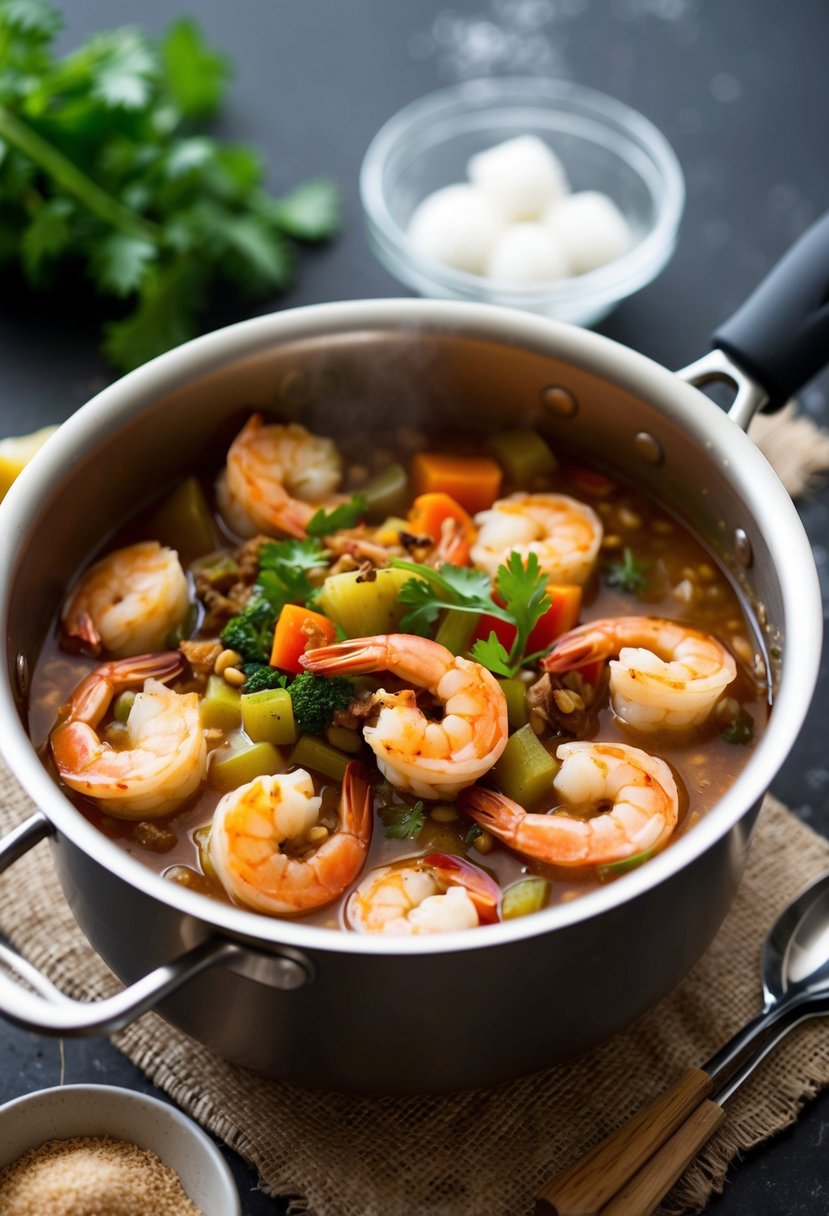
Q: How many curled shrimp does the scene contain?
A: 9